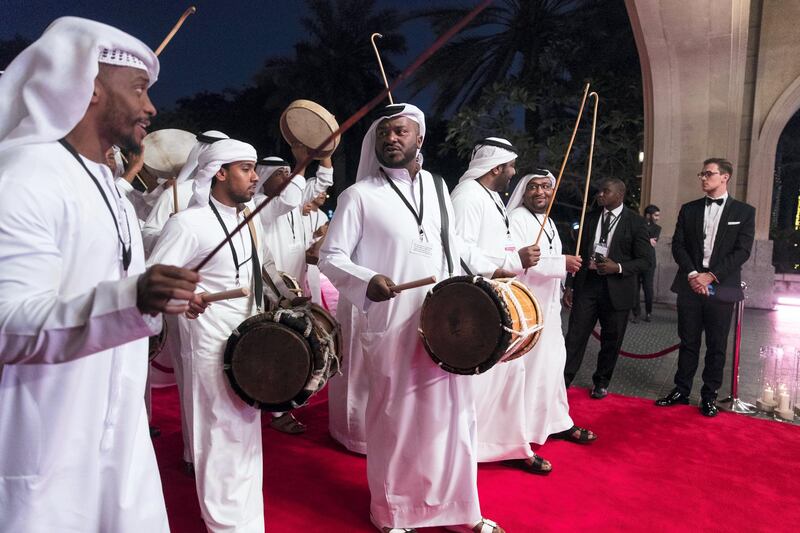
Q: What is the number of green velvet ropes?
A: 0